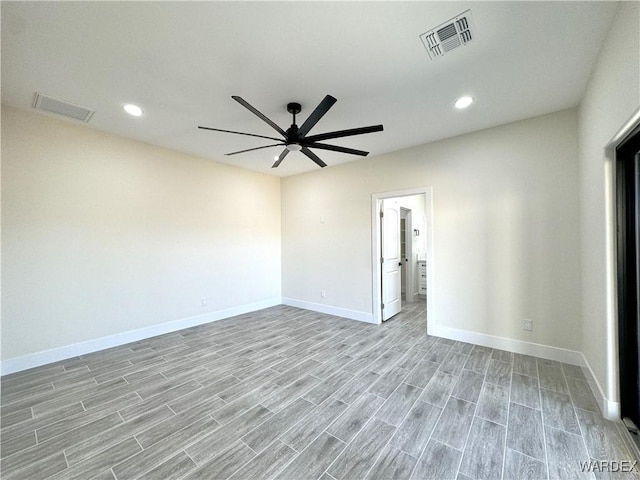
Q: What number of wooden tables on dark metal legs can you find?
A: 0